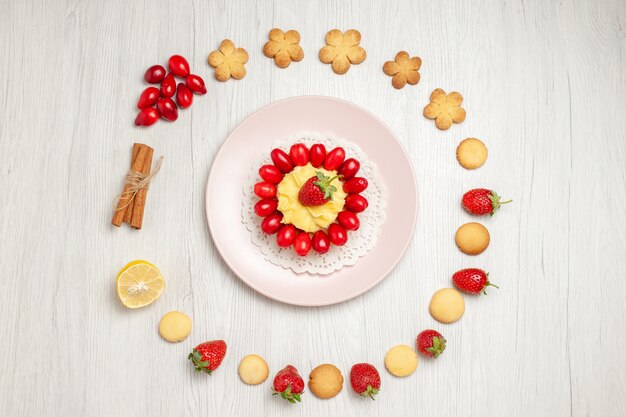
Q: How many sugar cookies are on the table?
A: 12